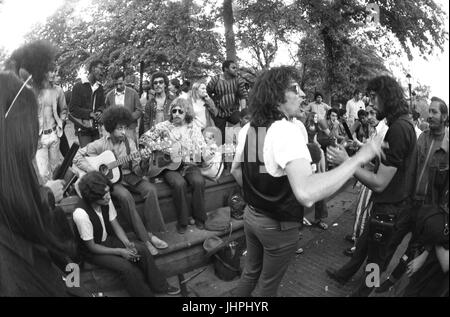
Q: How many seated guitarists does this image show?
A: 2